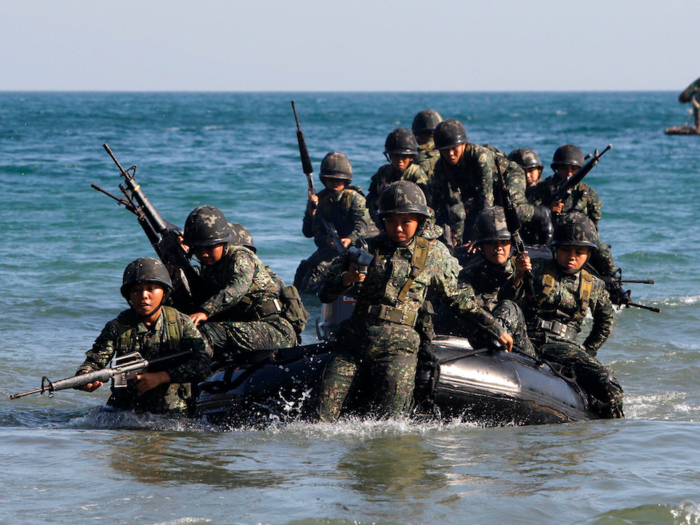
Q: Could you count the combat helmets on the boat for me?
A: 12